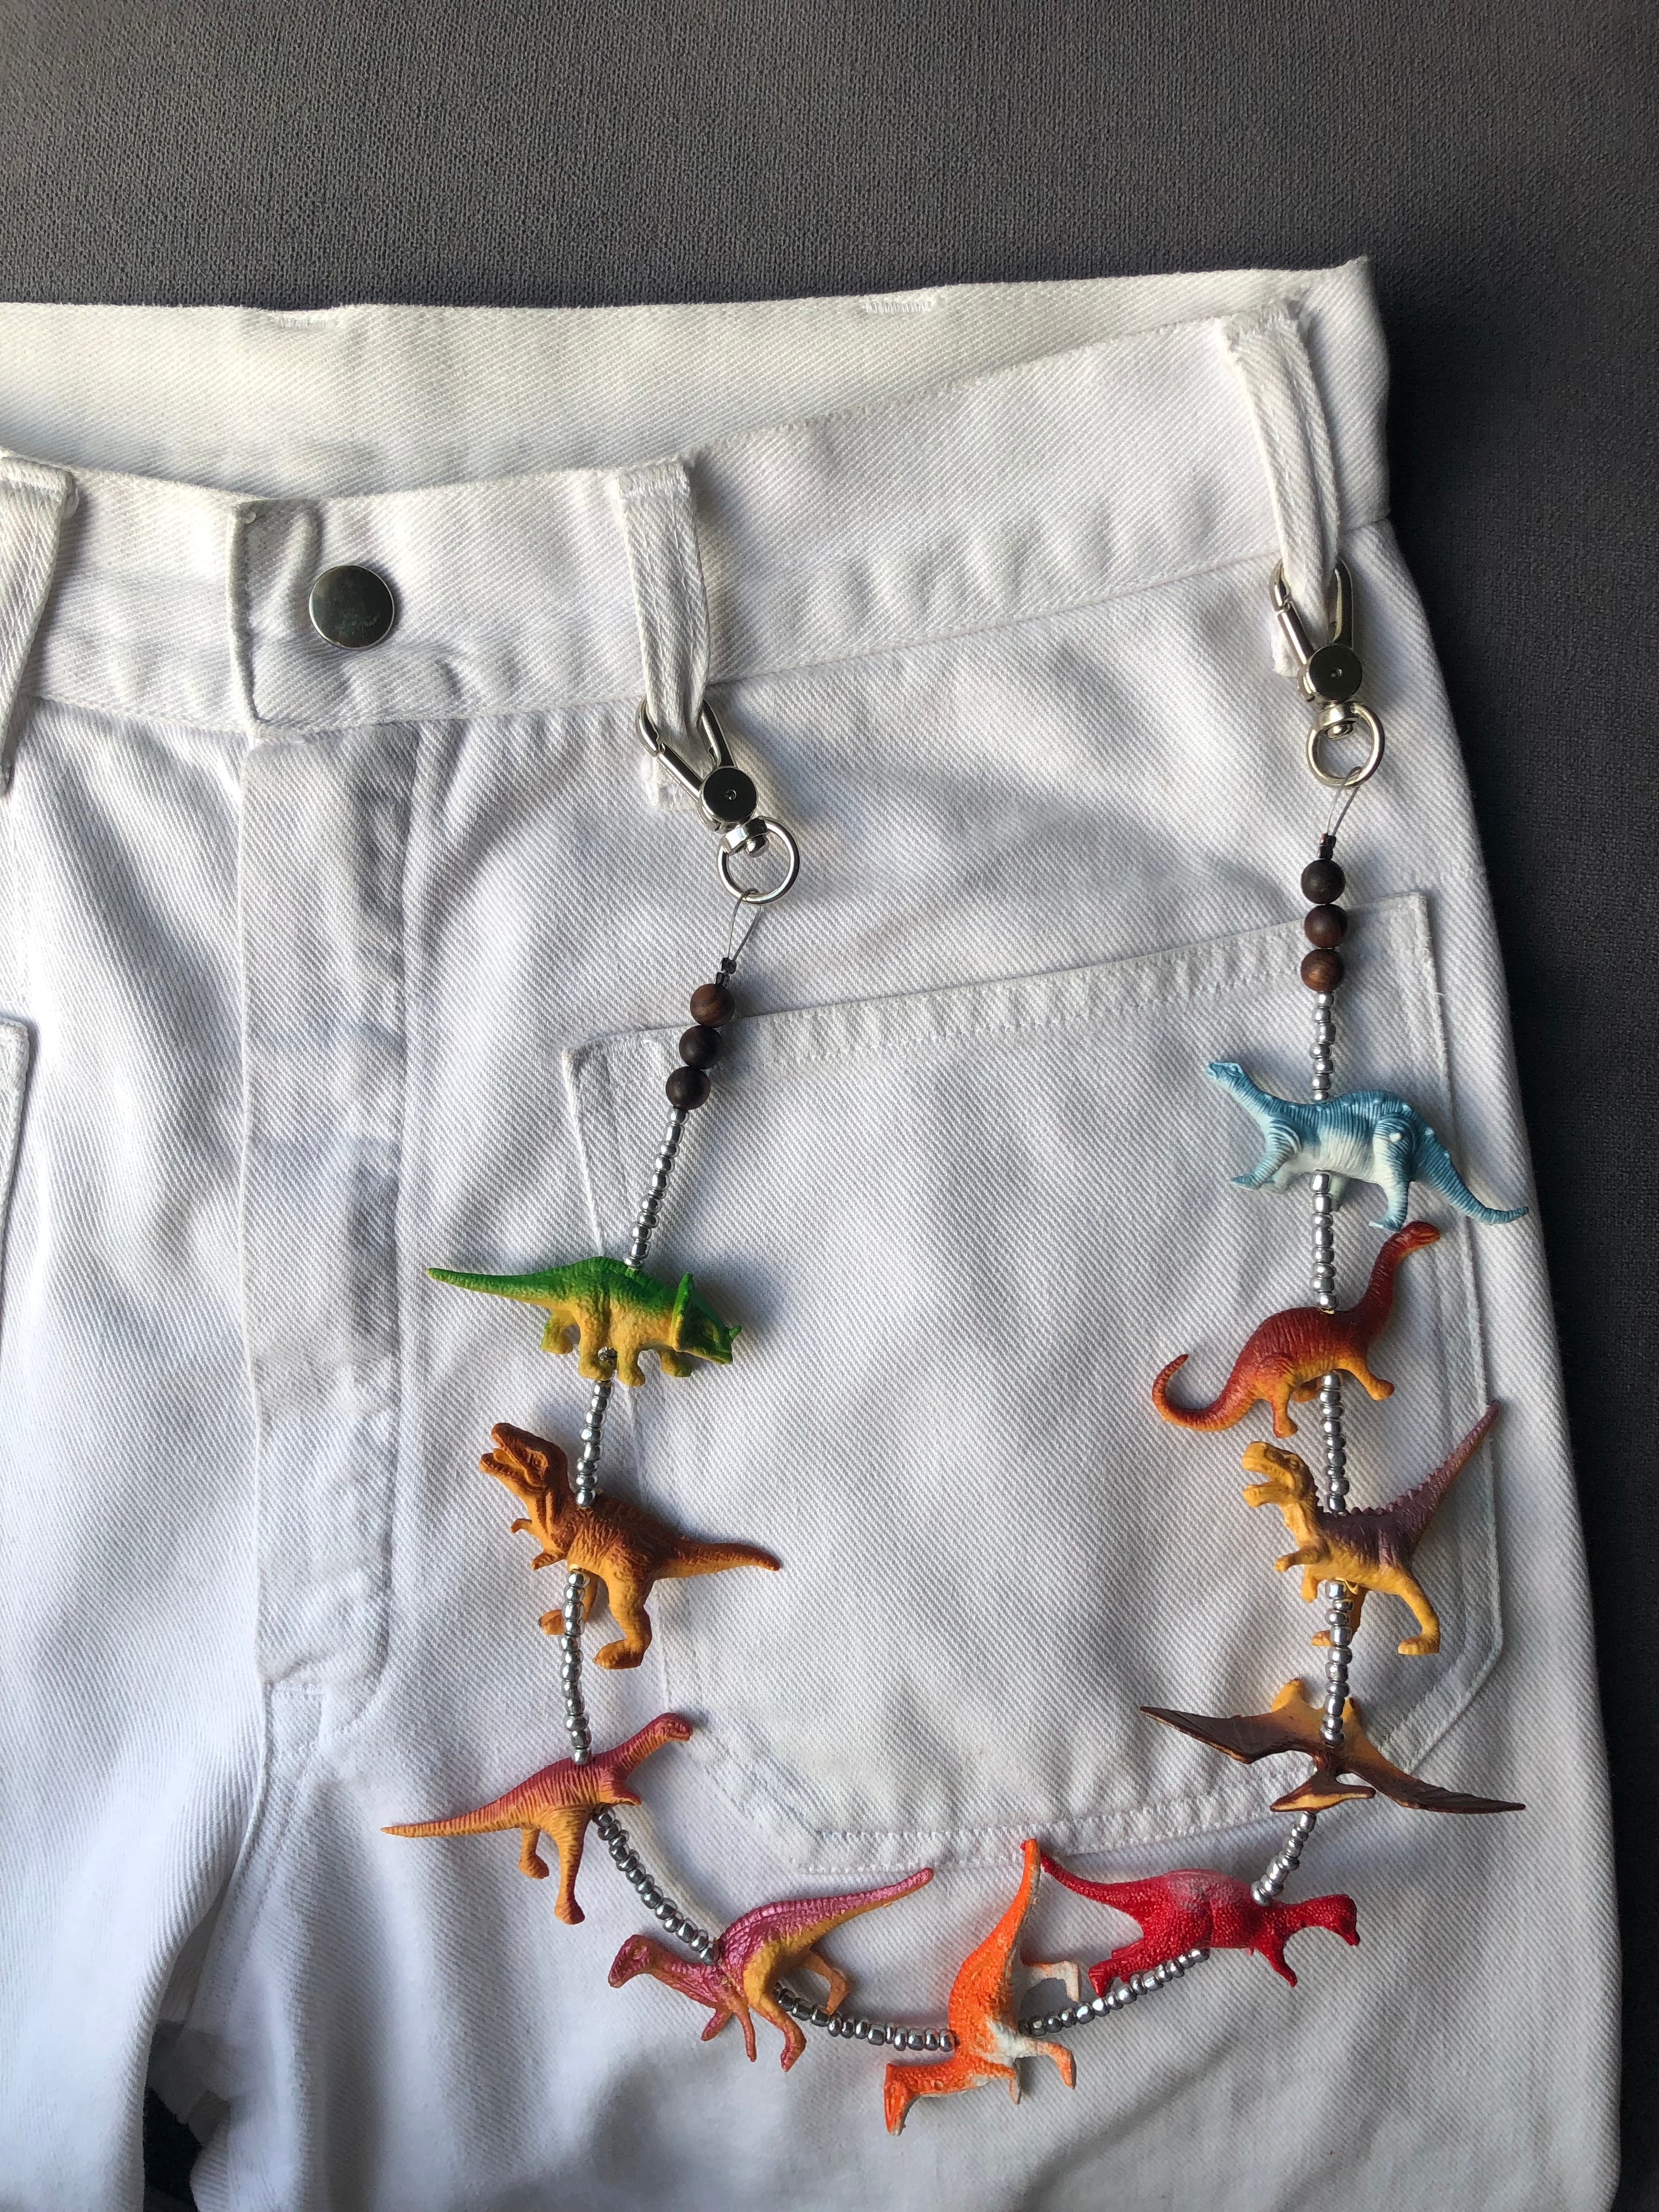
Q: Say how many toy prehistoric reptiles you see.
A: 10